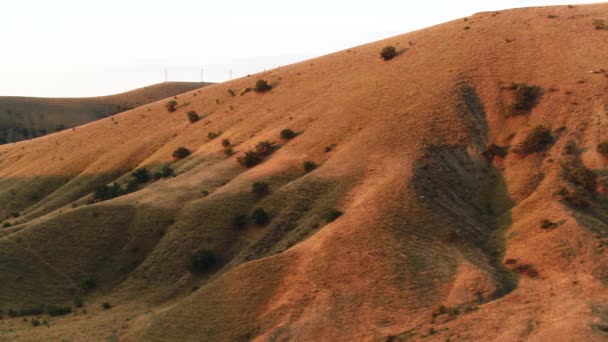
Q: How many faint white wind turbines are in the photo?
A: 3